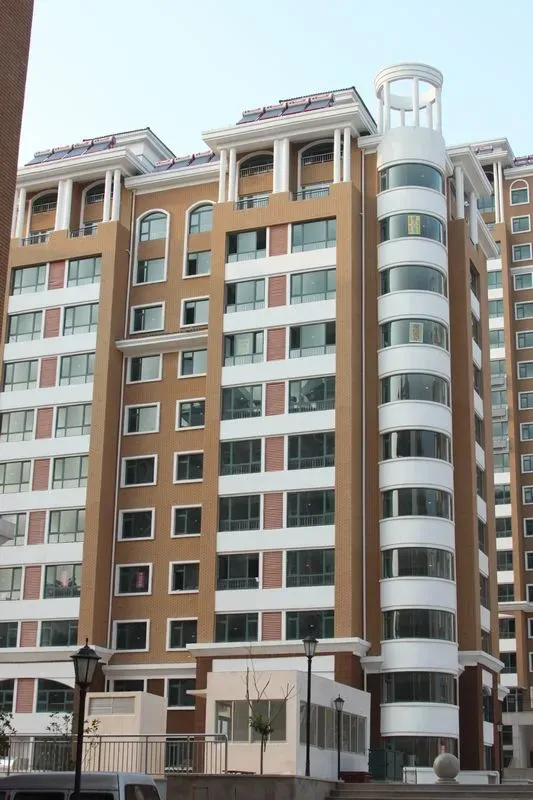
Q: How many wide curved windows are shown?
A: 11